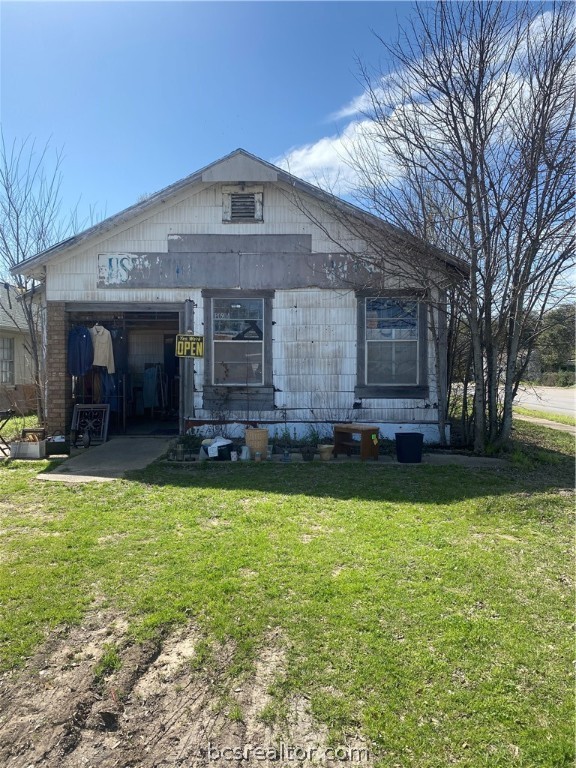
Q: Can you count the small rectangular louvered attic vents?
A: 1